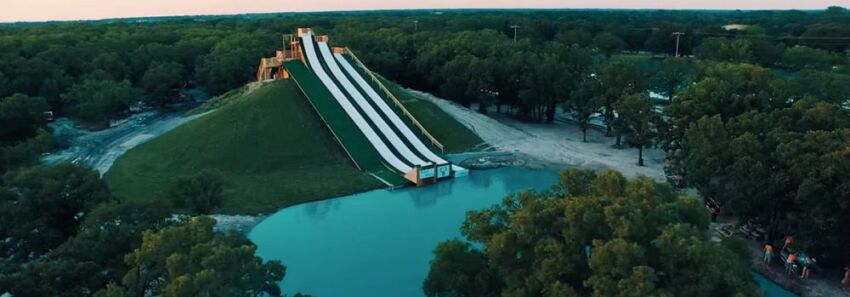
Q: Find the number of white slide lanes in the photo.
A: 3